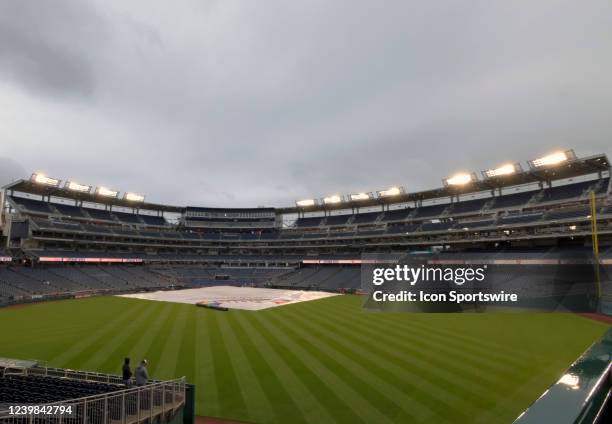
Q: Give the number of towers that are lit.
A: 11